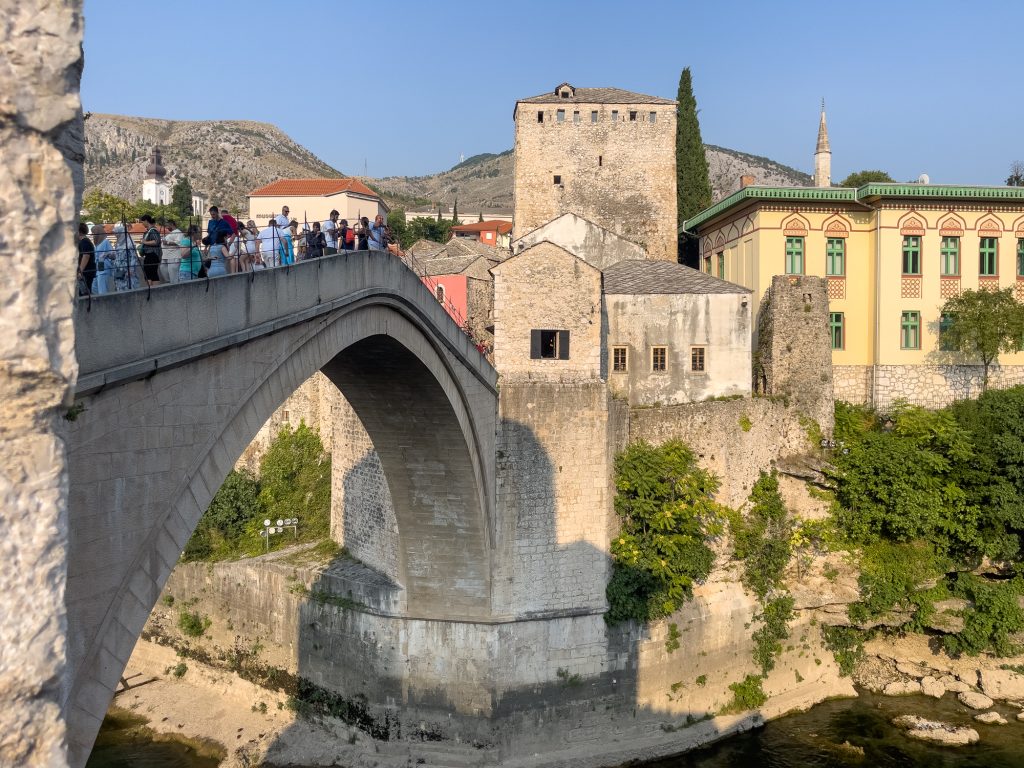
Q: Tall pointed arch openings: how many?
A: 1